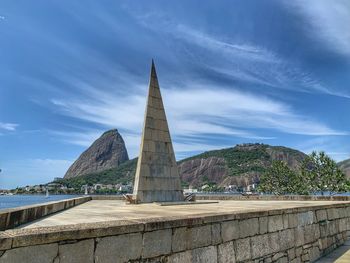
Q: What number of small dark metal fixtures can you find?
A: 2